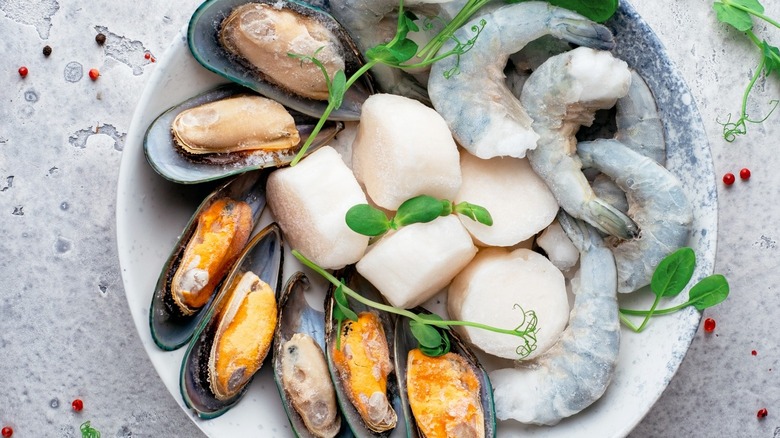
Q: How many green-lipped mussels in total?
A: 7